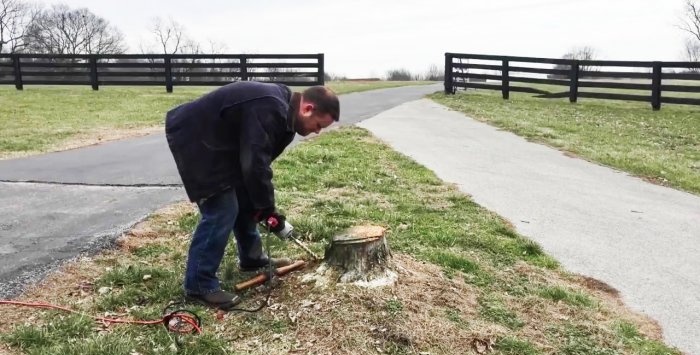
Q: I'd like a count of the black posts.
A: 9